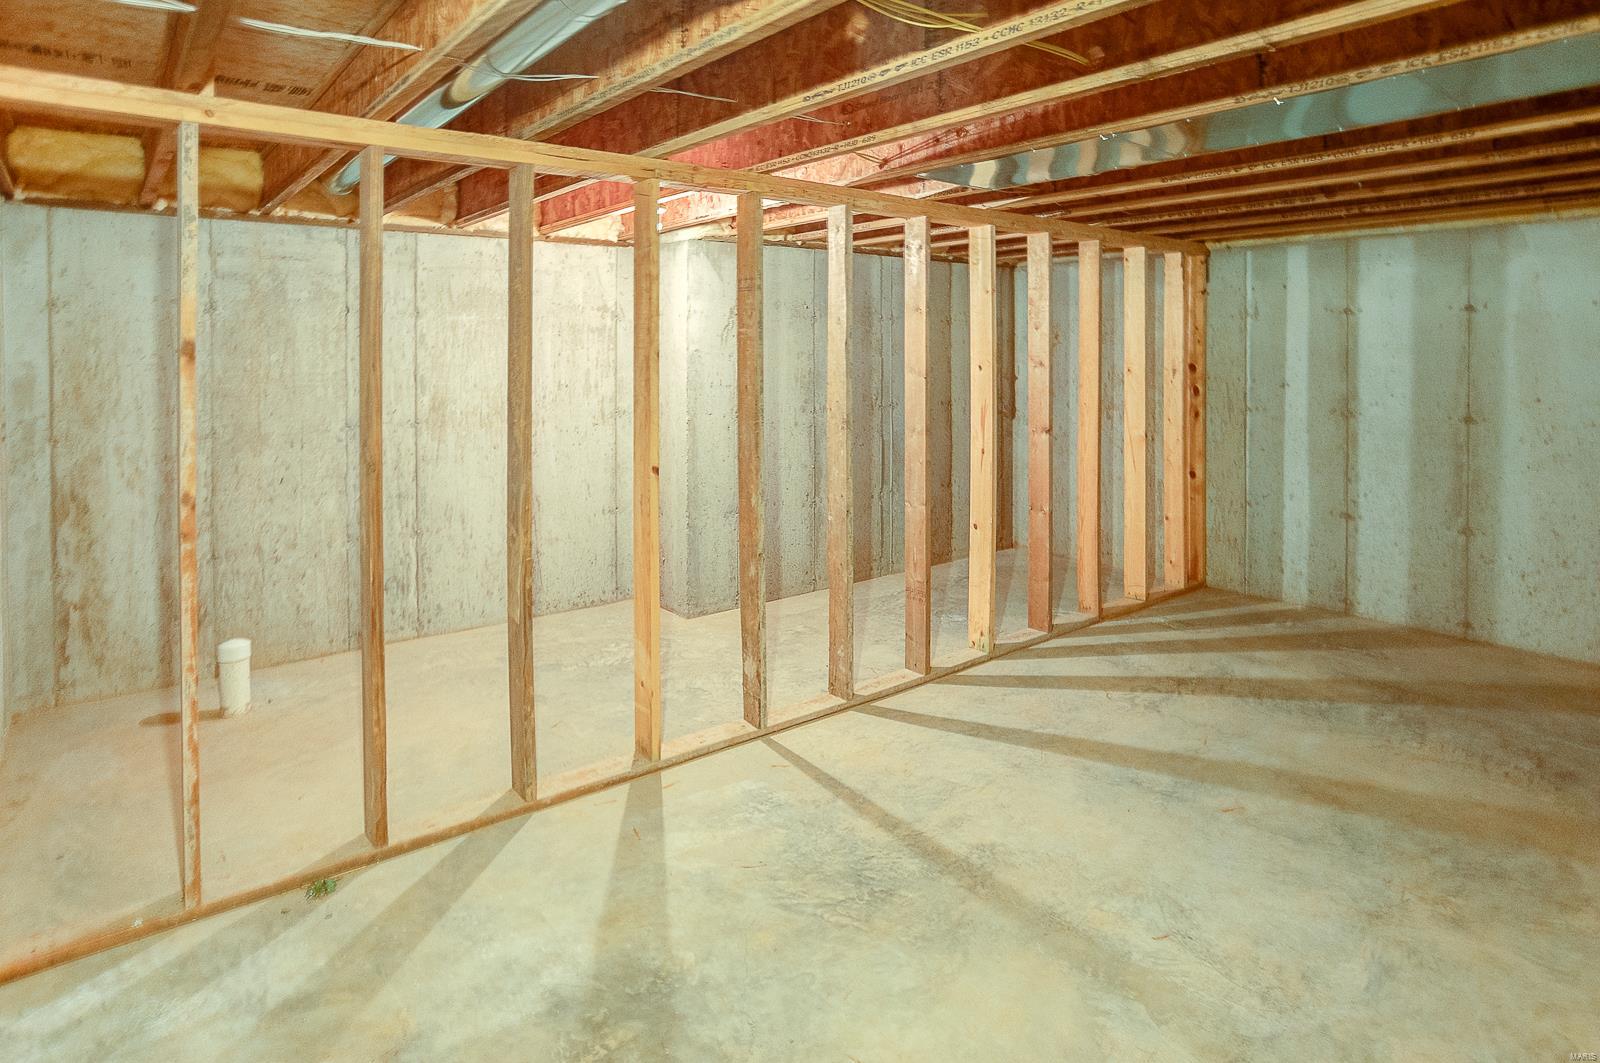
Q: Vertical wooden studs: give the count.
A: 13